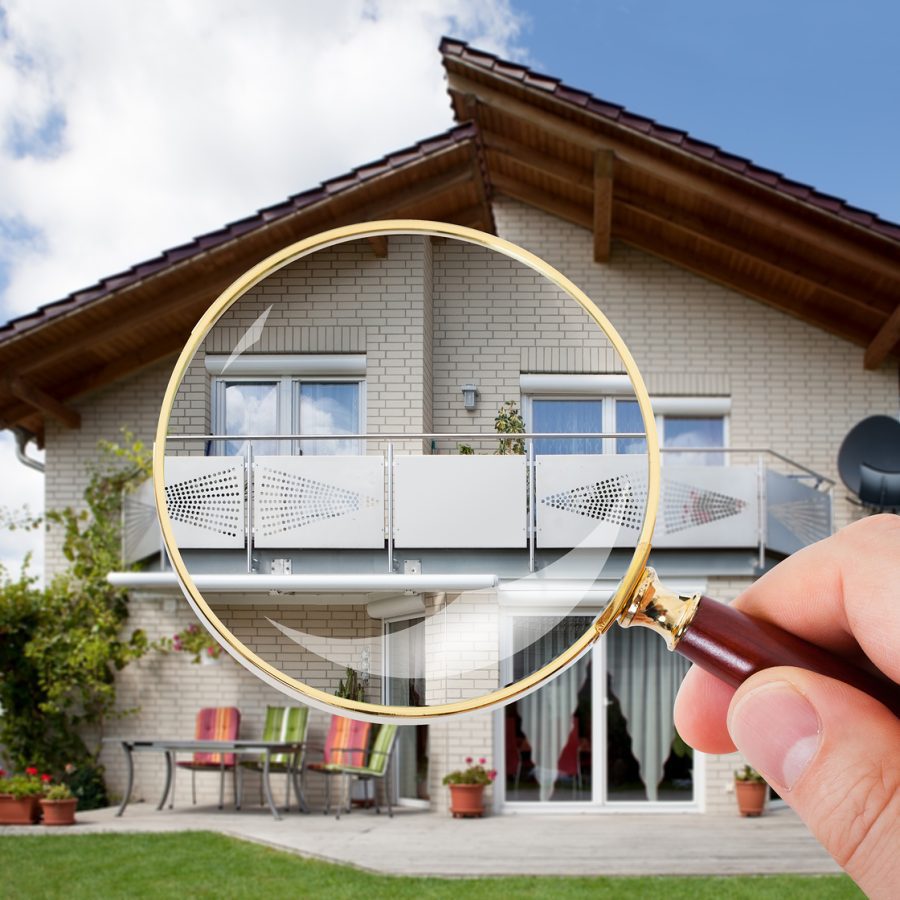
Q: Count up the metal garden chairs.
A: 4